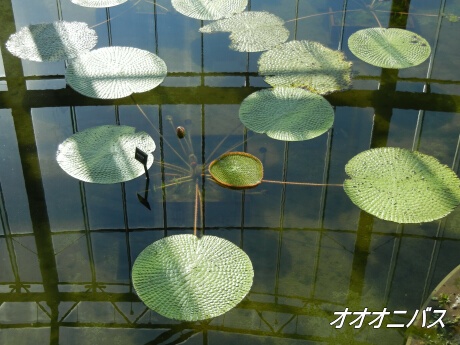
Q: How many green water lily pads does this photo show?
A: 12